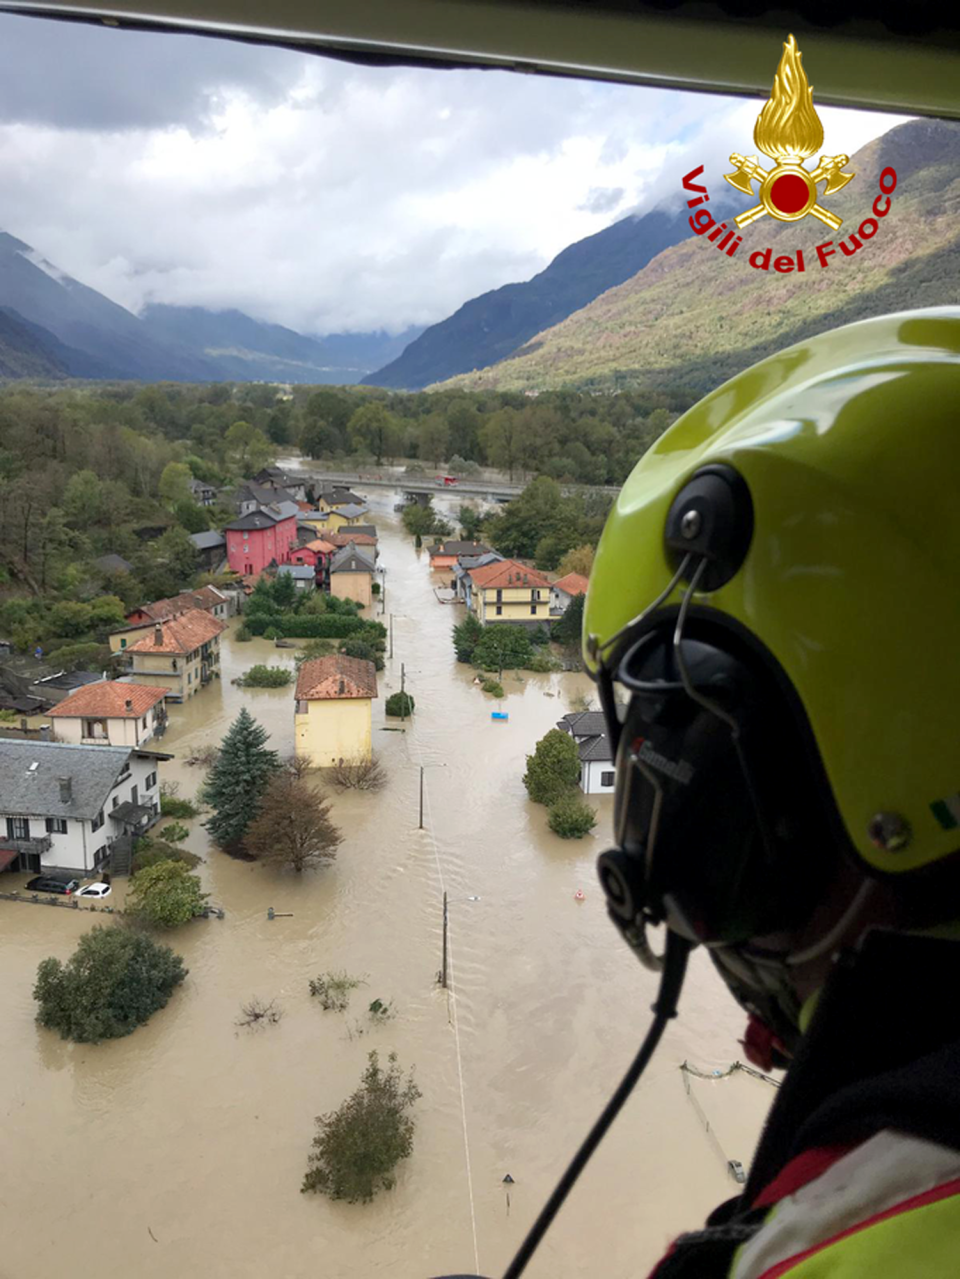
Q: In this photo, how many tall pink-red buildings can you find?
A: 1